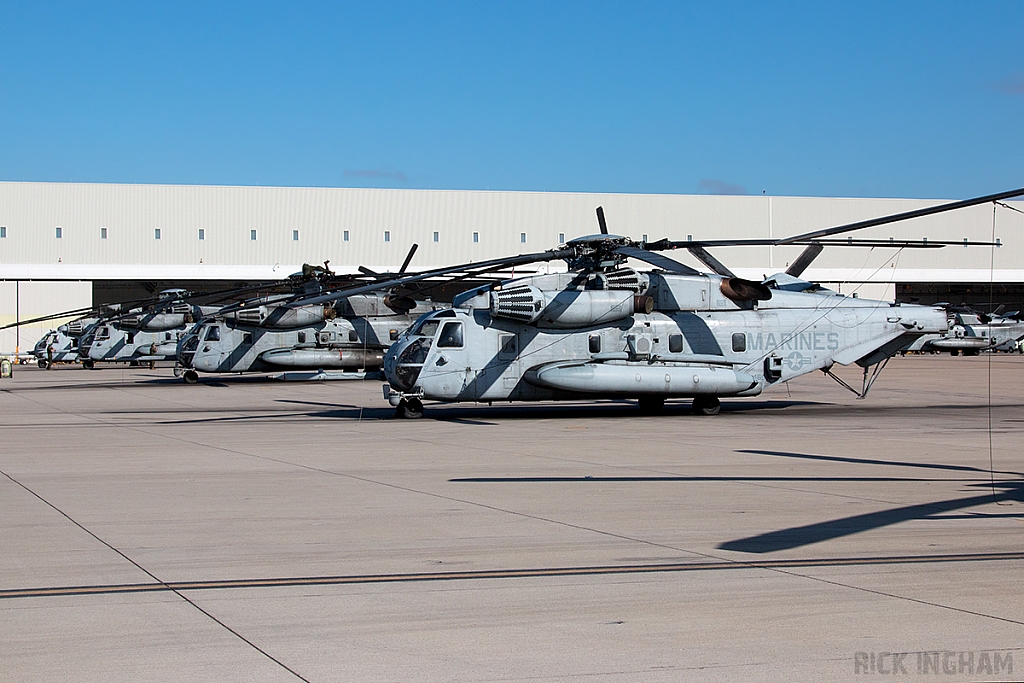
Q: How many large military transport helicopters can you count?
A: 5